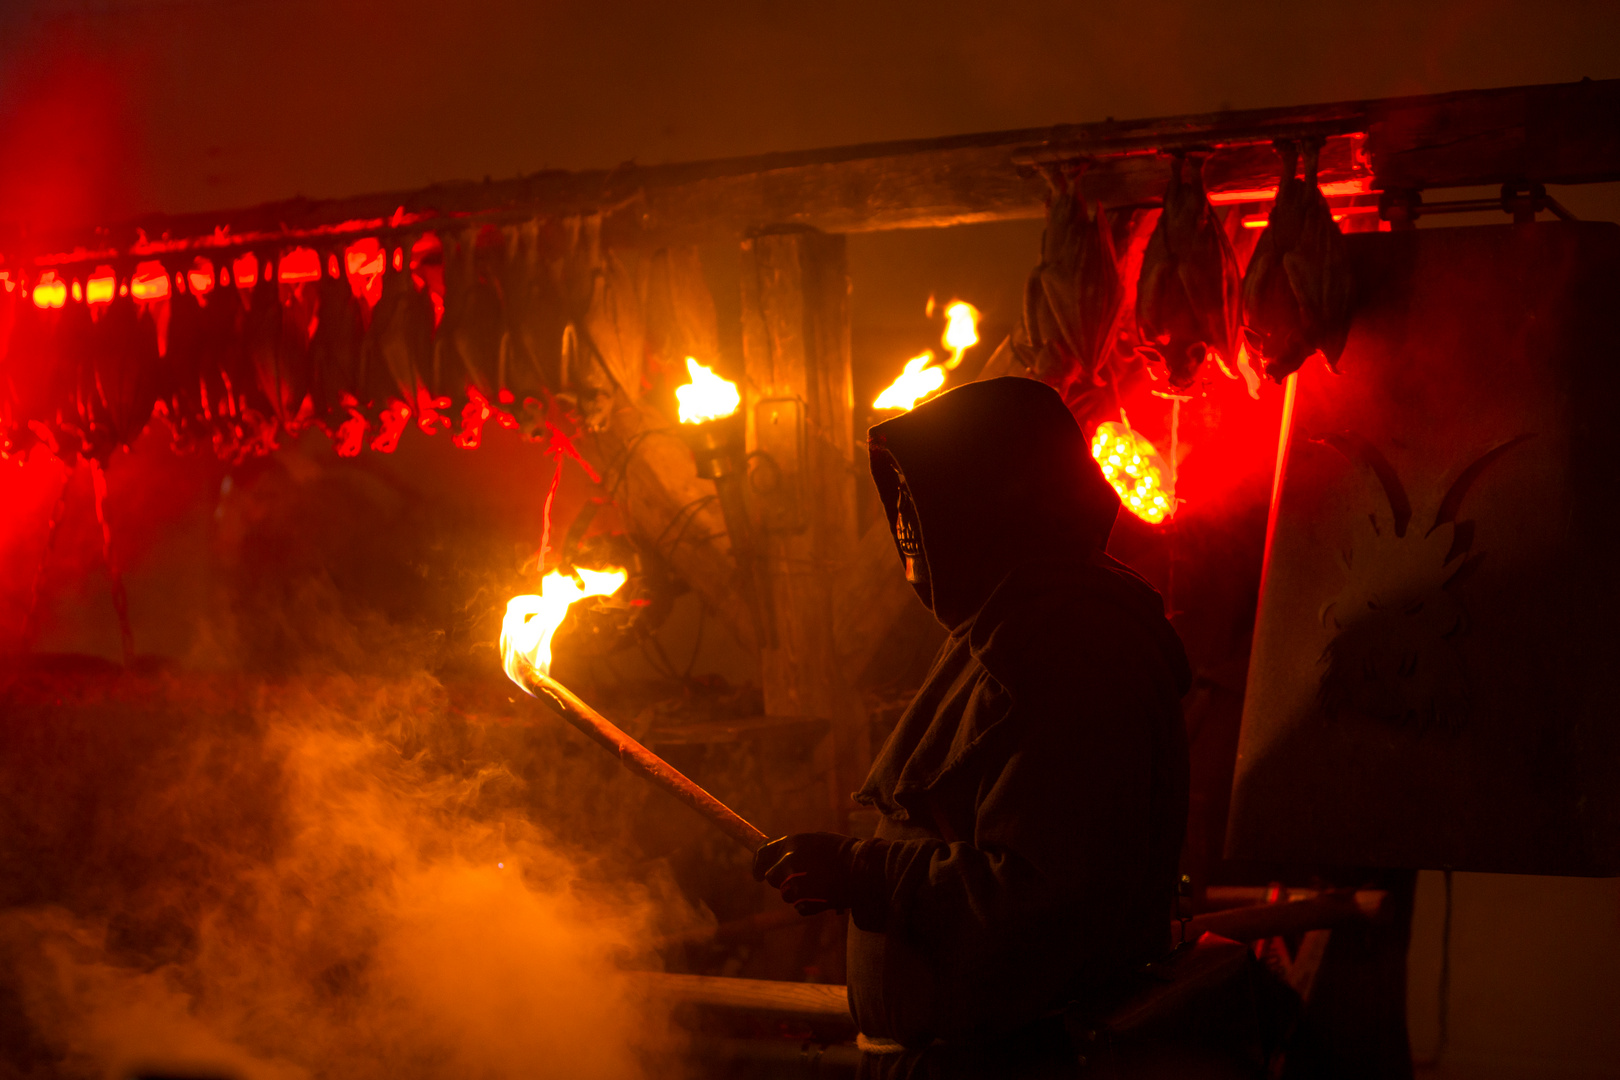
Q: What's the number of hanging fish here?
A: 0